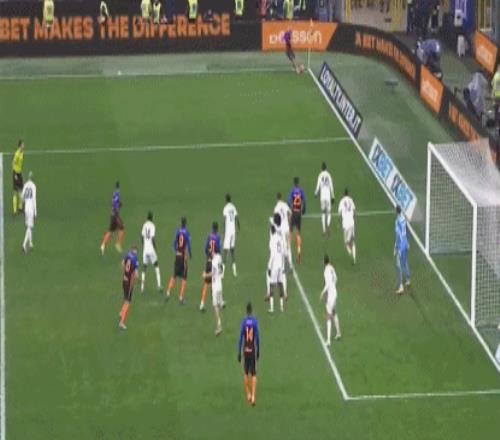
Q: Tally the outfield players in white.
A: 10